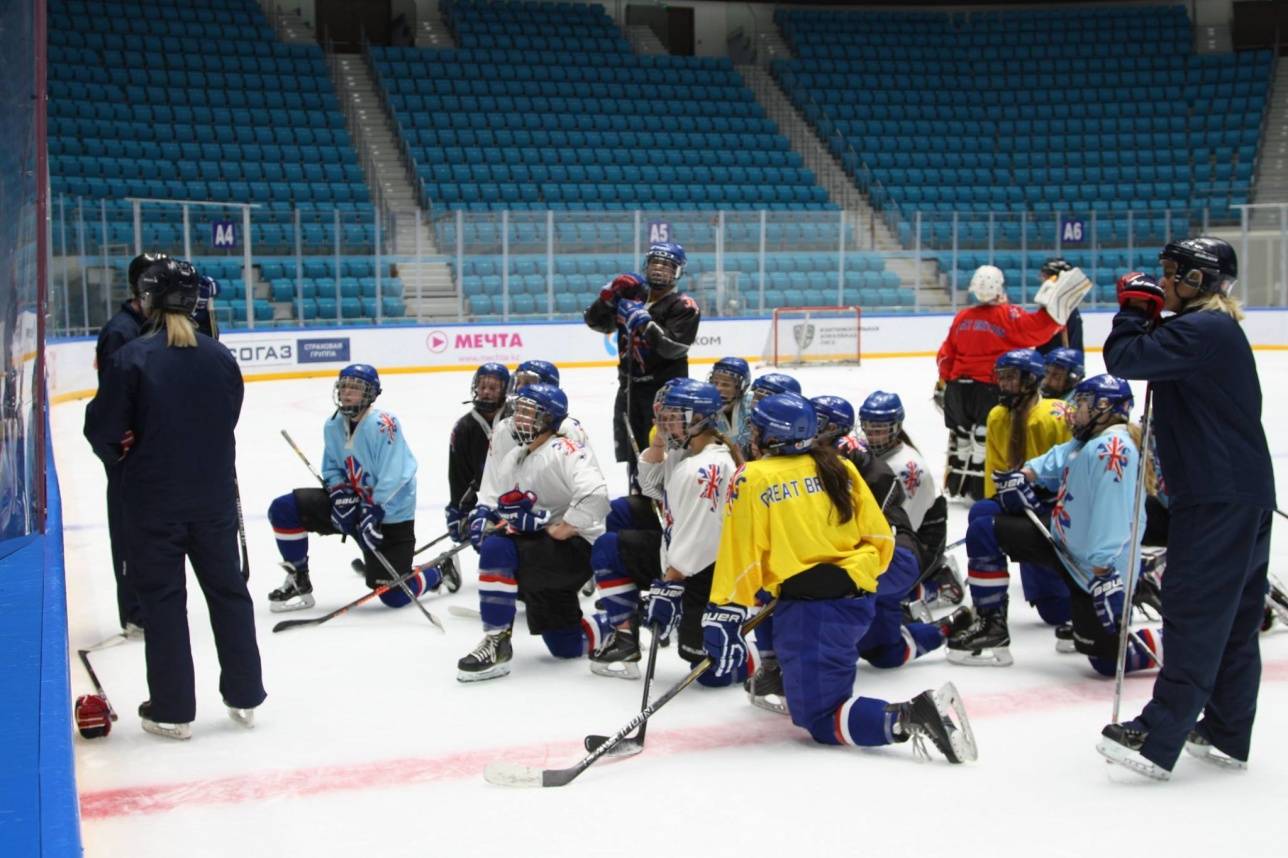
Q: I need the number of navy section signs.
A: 3